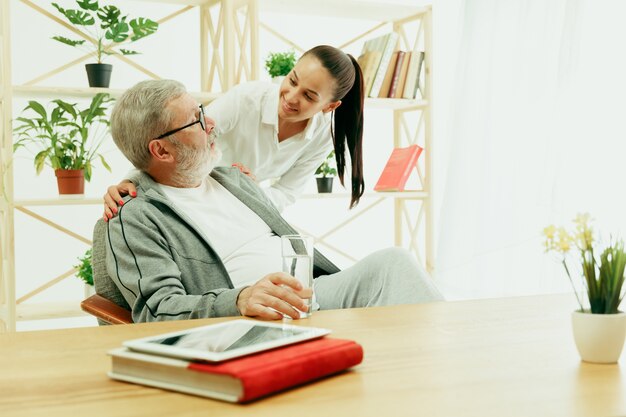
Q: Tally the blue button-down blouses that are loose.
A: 0